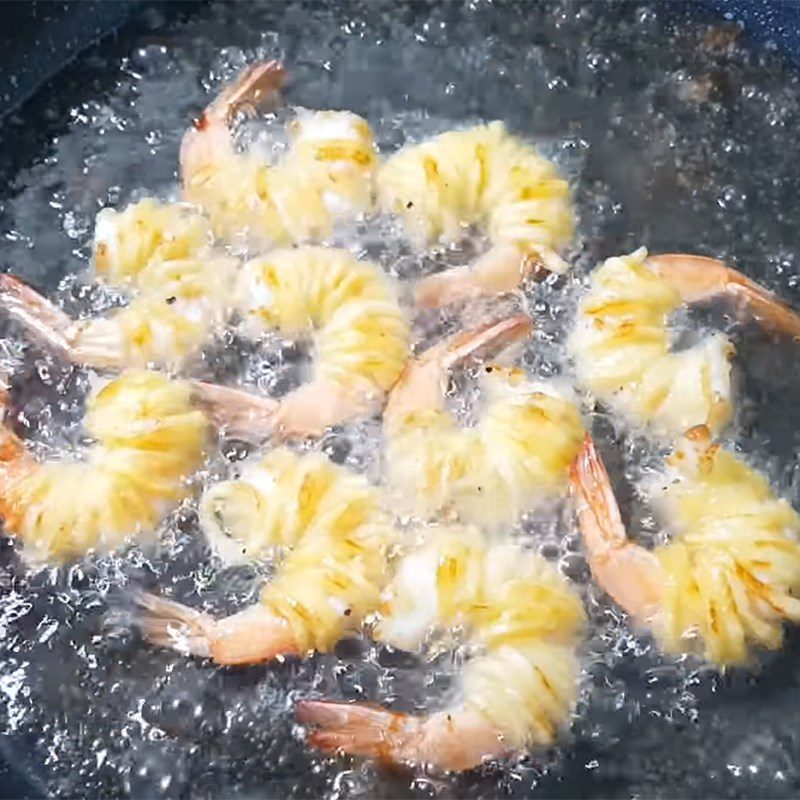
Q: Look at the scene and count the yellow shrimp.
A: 10